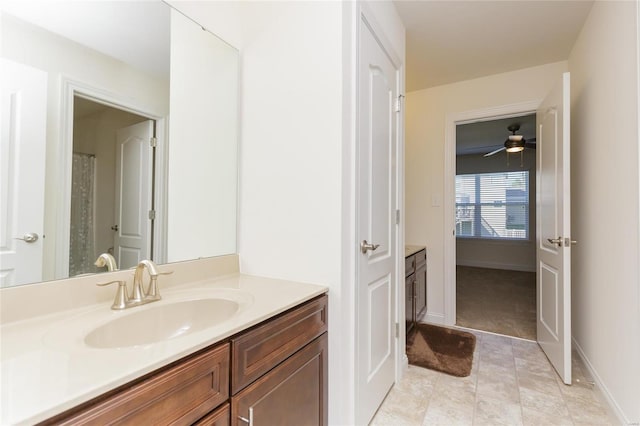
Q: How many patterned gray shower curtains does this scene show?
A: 1